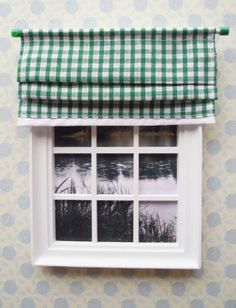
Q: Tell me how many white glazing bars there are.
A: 4